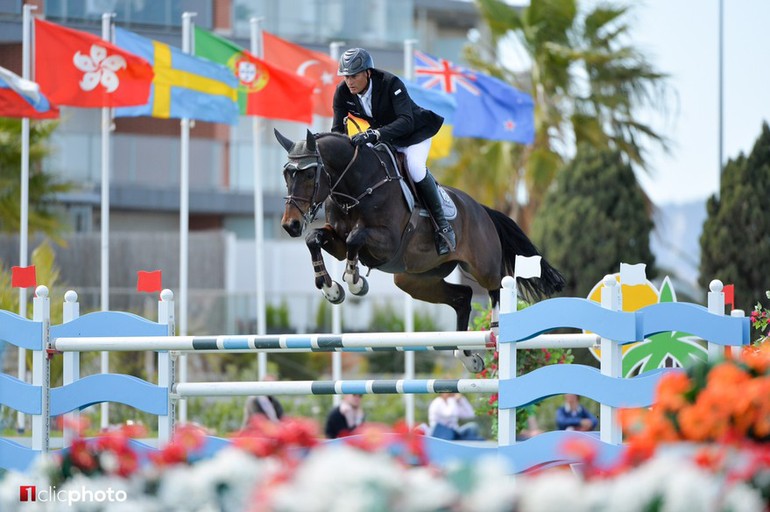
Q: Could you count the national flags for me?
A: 7